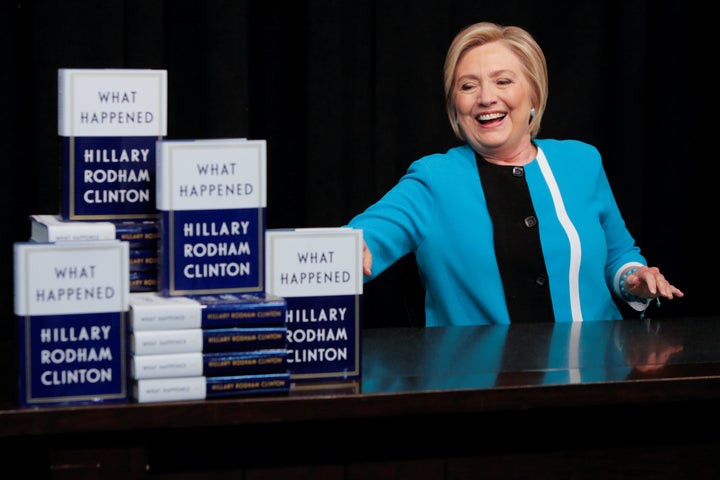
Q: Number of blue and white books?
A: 11